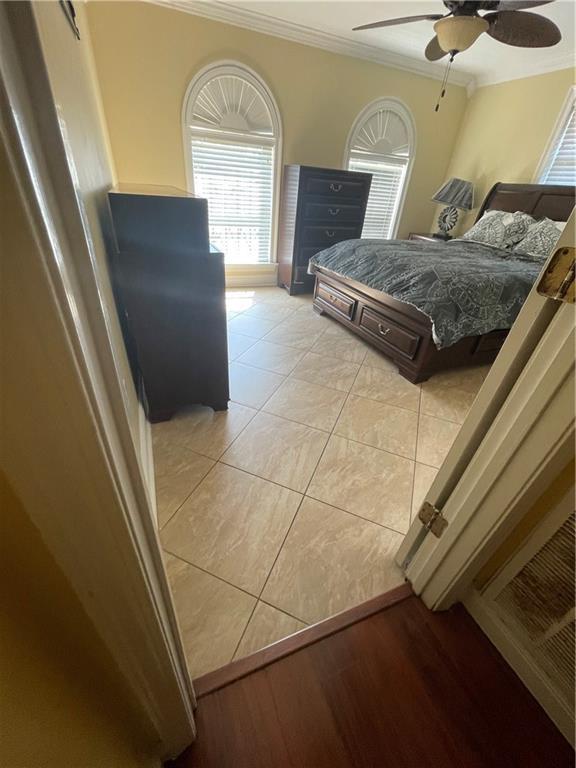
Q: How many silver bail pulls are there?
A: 5